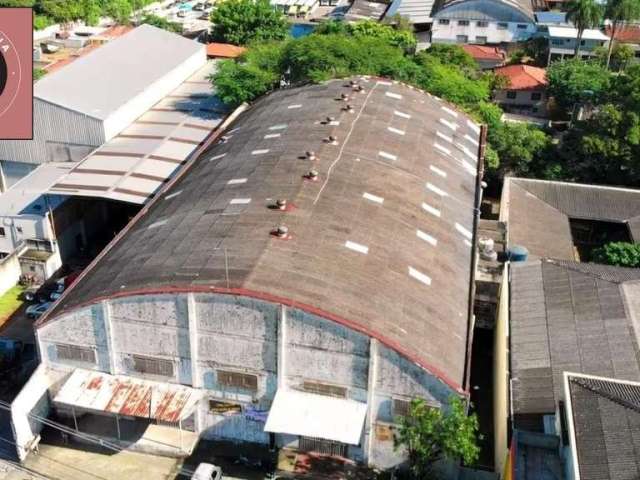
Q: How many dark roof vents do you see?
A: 10